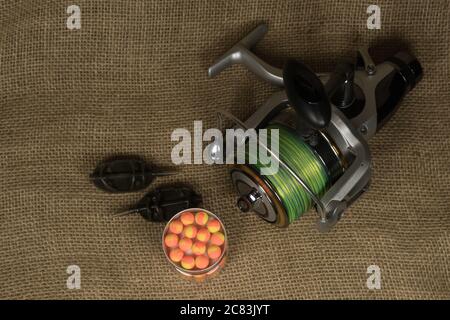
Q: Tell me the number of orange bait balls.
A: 14